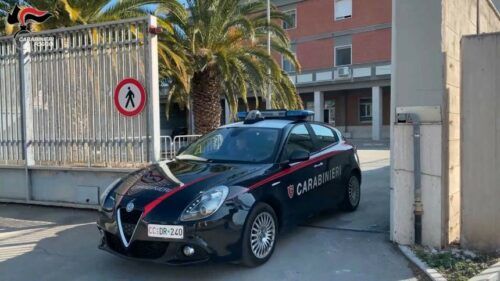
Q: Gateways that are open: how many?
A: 1